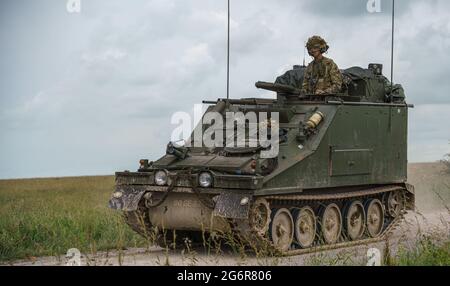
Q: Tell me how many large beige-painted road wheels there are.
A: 5